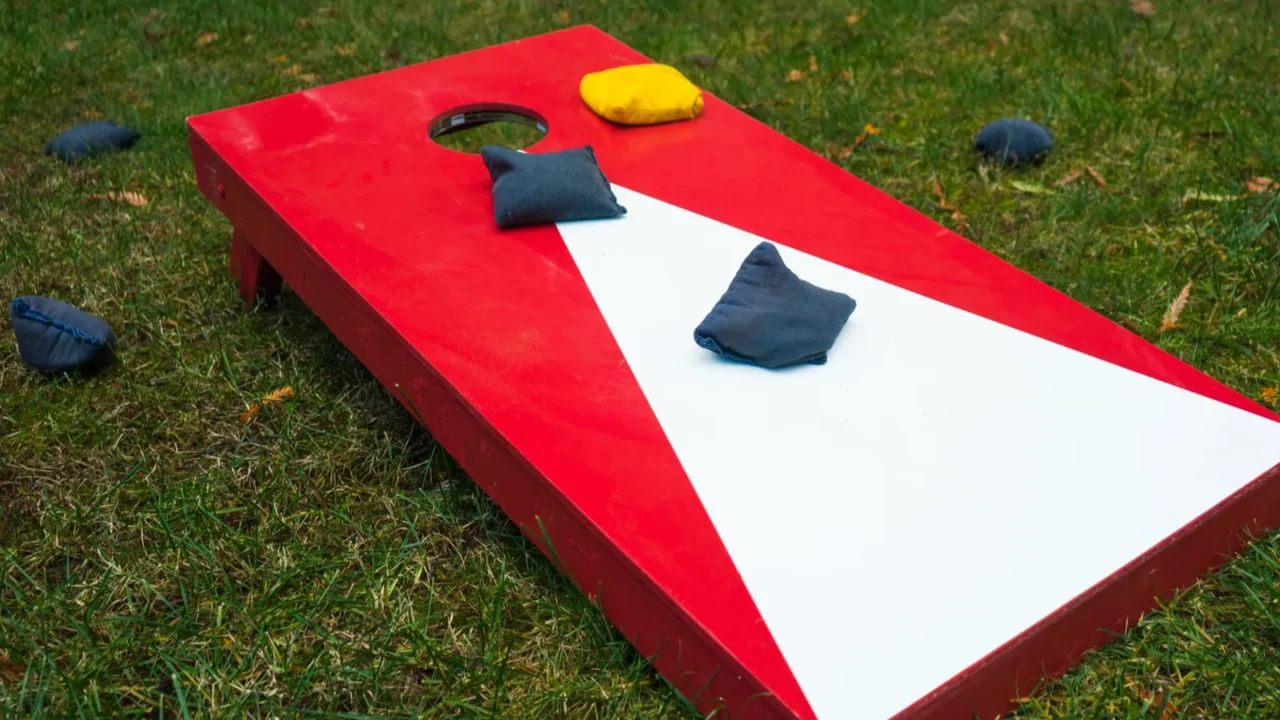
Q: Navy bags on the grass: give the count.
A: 3